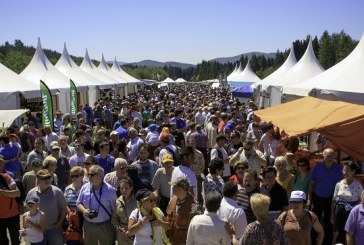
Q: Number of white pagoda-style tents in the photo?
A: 12